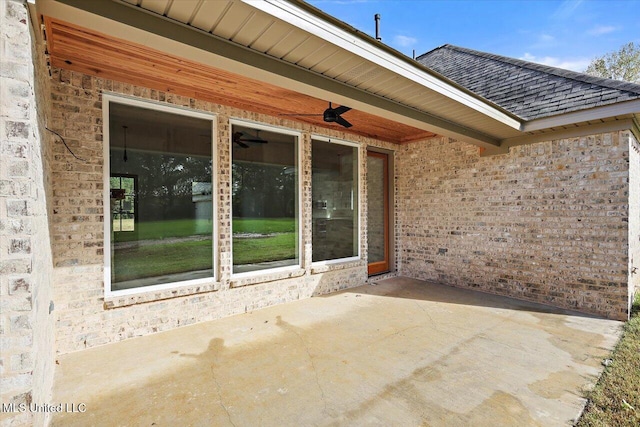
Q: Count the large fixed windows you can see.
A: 3